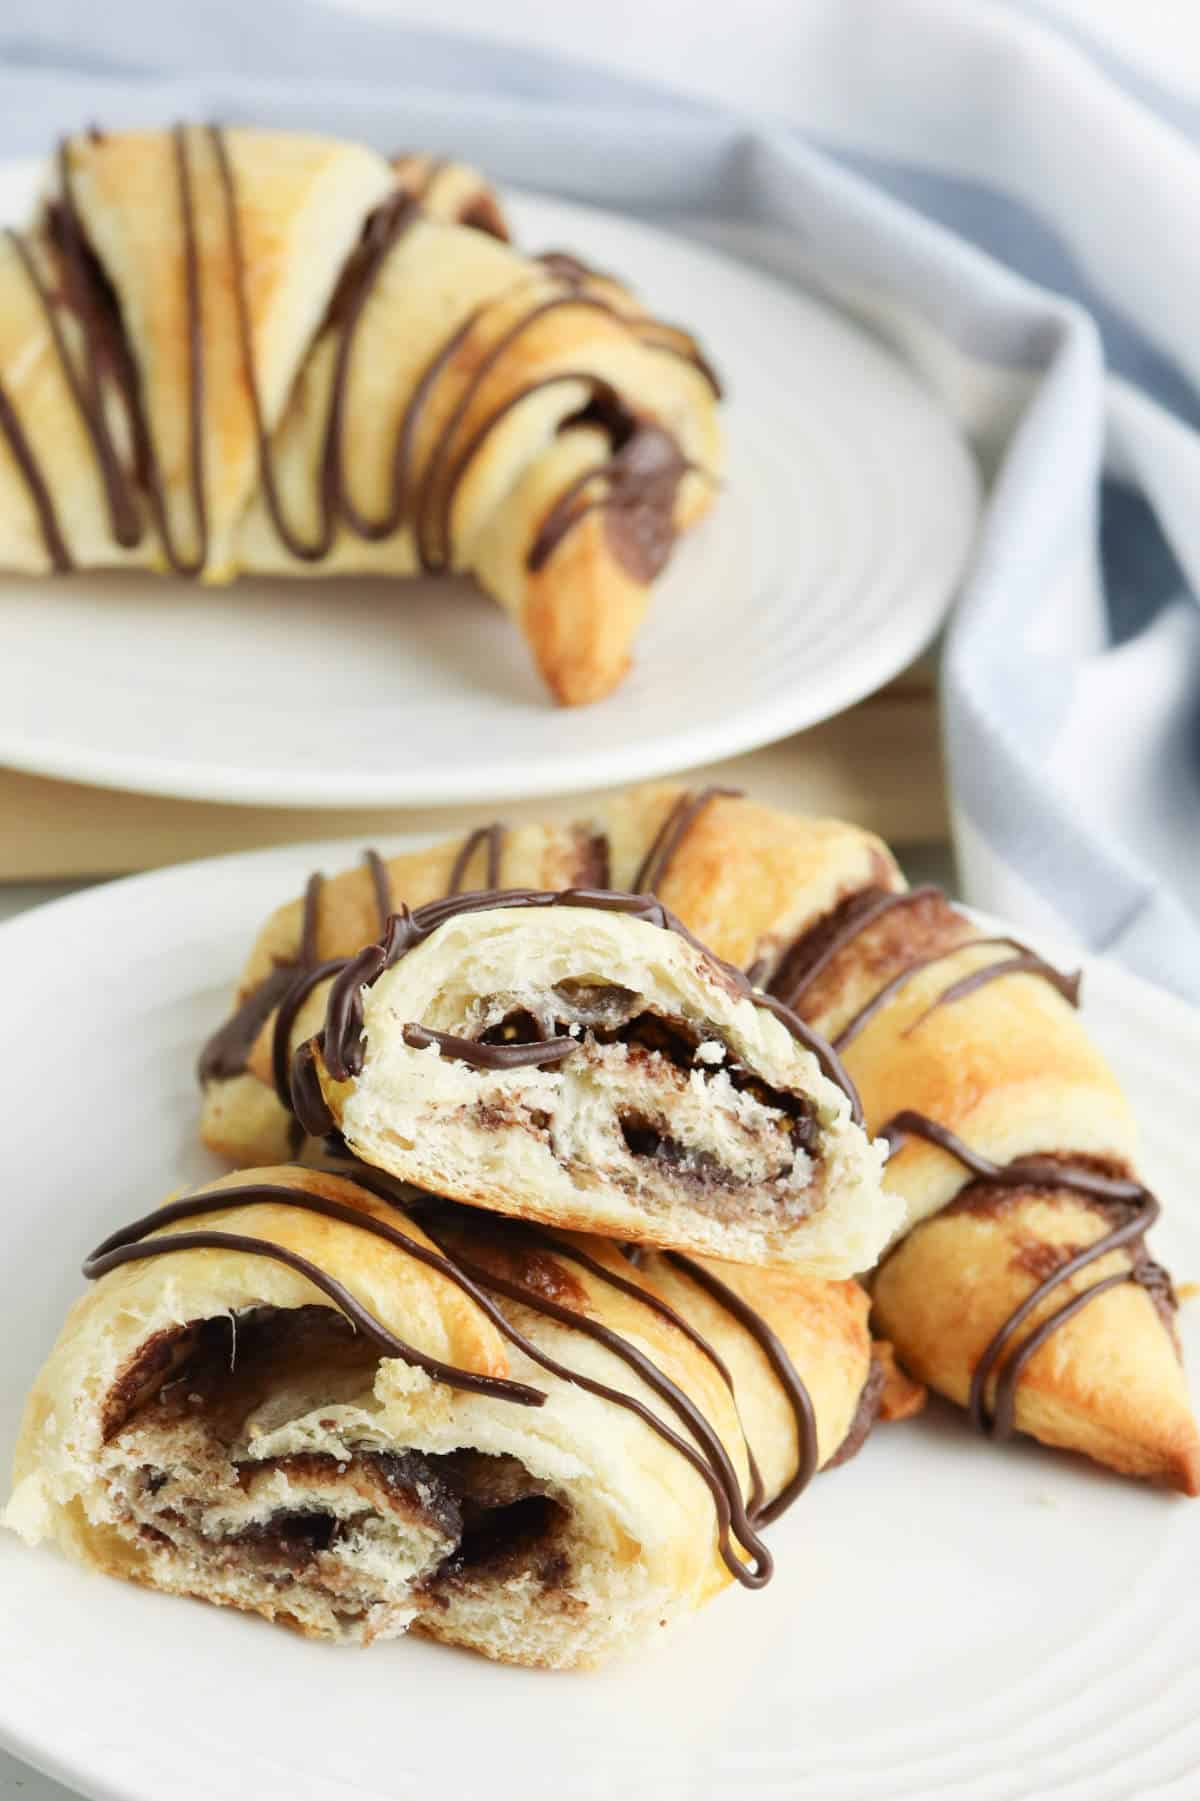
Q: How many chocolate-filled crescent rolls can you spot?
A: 3